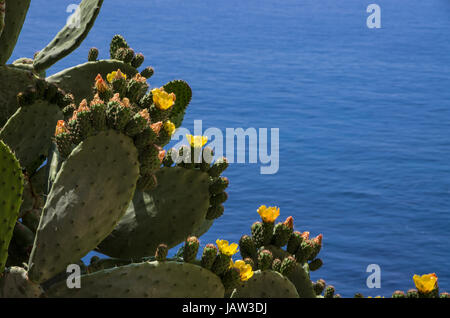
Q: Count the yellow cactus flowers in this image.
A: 8